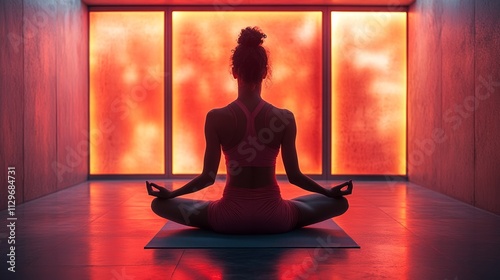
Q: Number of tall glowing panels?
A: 3